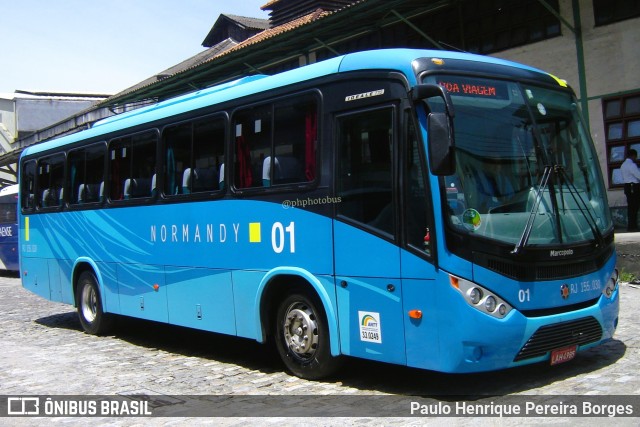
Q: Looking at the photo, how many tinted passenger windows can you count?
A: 6